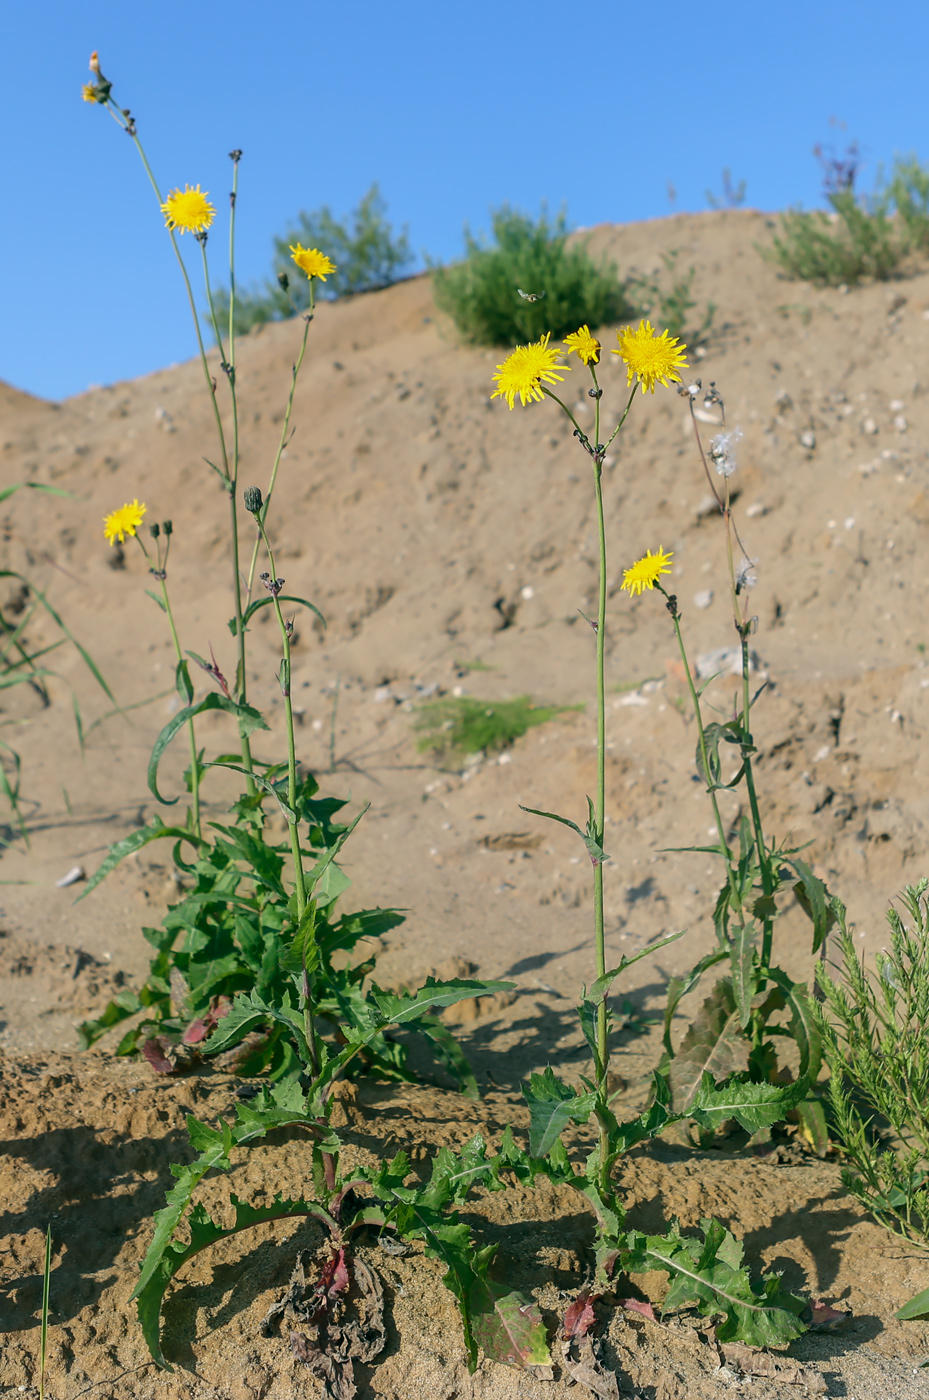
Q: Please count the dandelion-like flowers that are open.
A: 7